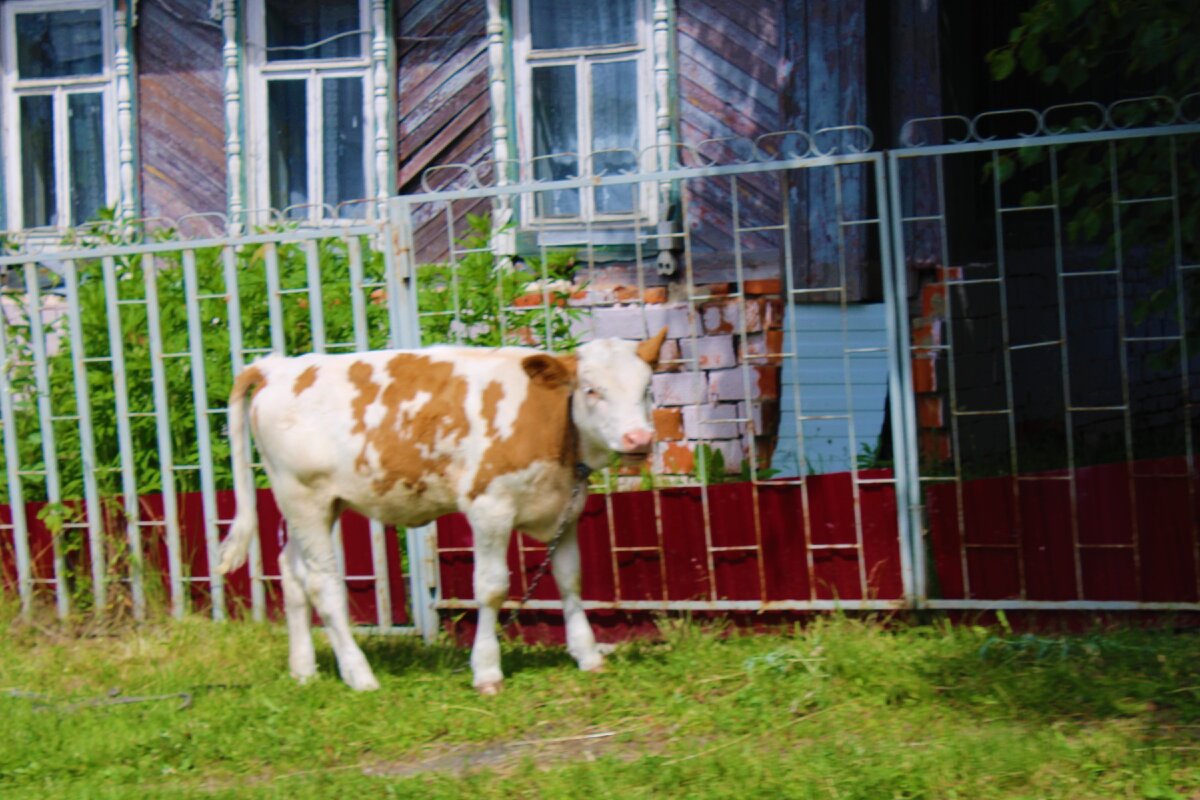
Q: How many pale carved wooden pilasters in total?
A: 5